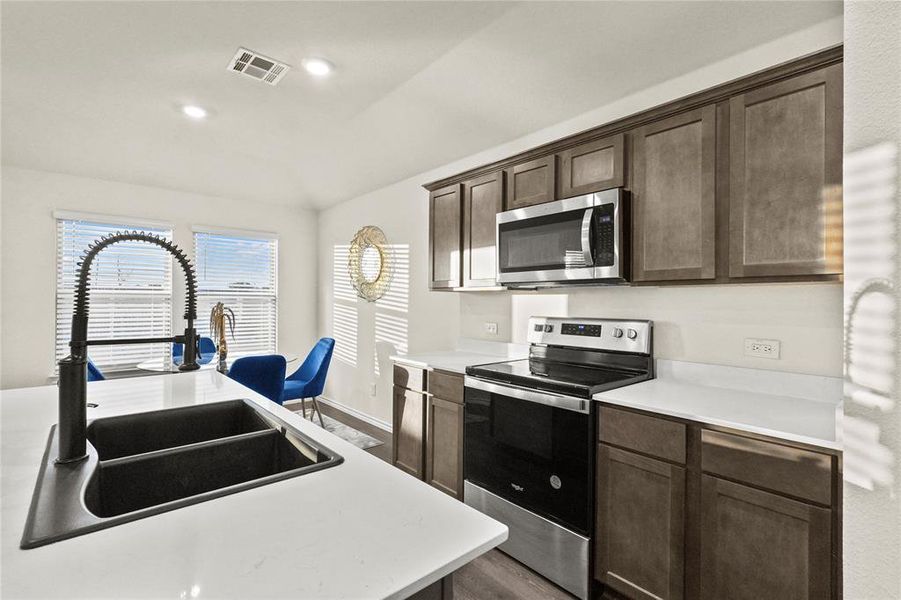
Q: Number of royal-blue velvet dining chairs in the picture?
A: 4